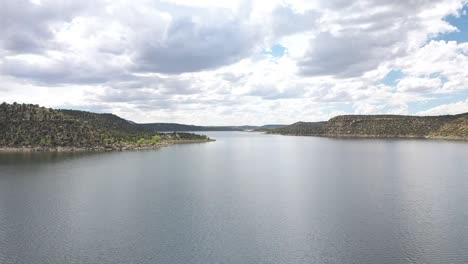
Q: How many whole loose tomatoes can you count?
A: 0